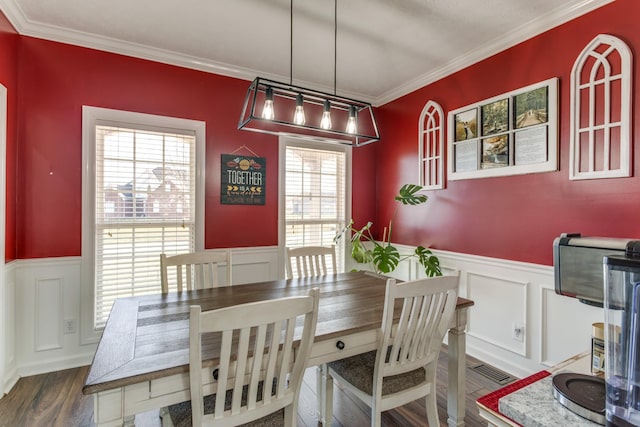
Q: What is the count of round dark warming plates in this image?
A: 1